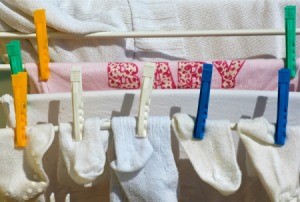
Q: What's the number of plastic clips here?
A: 8